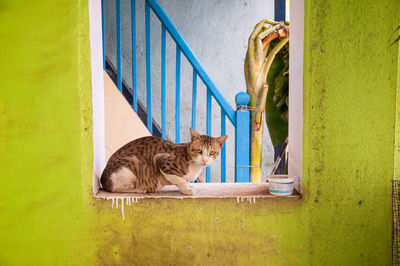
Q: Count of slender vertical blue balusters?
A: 9